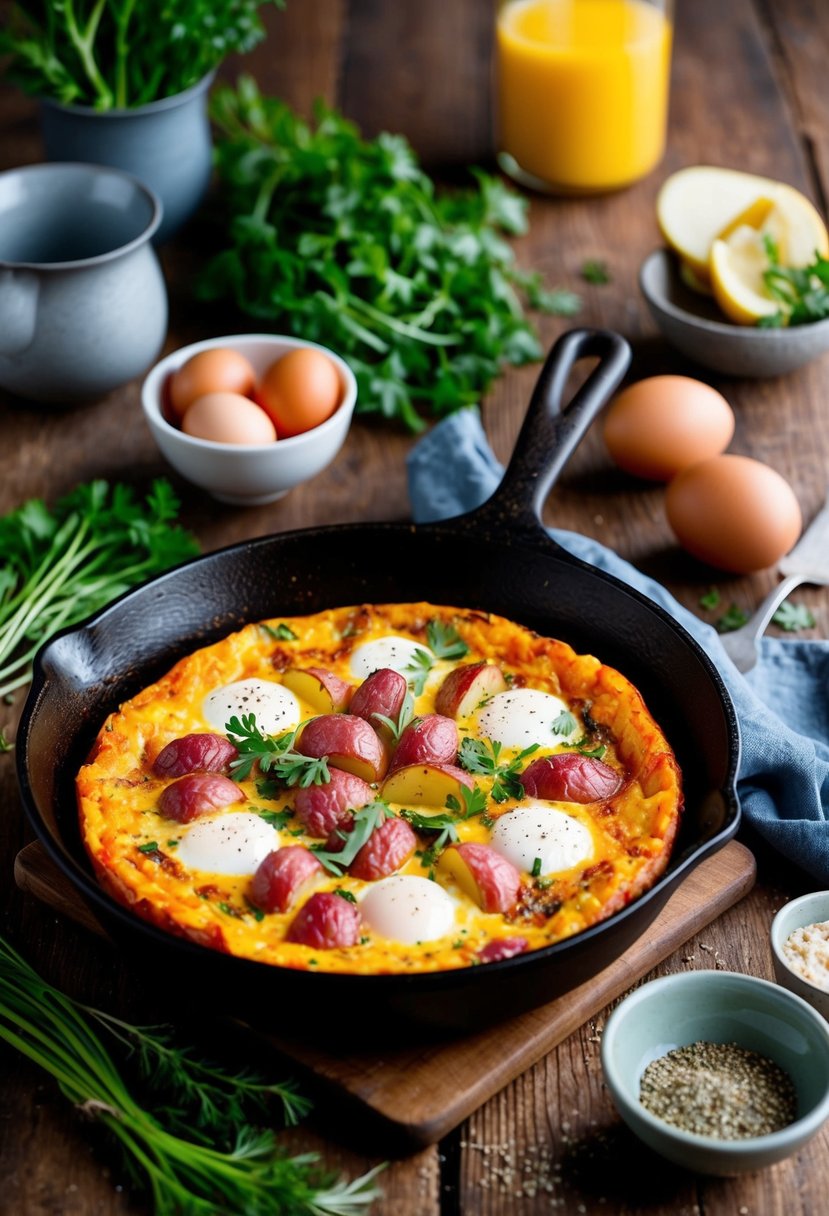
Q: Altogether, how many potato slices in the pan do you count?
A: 14